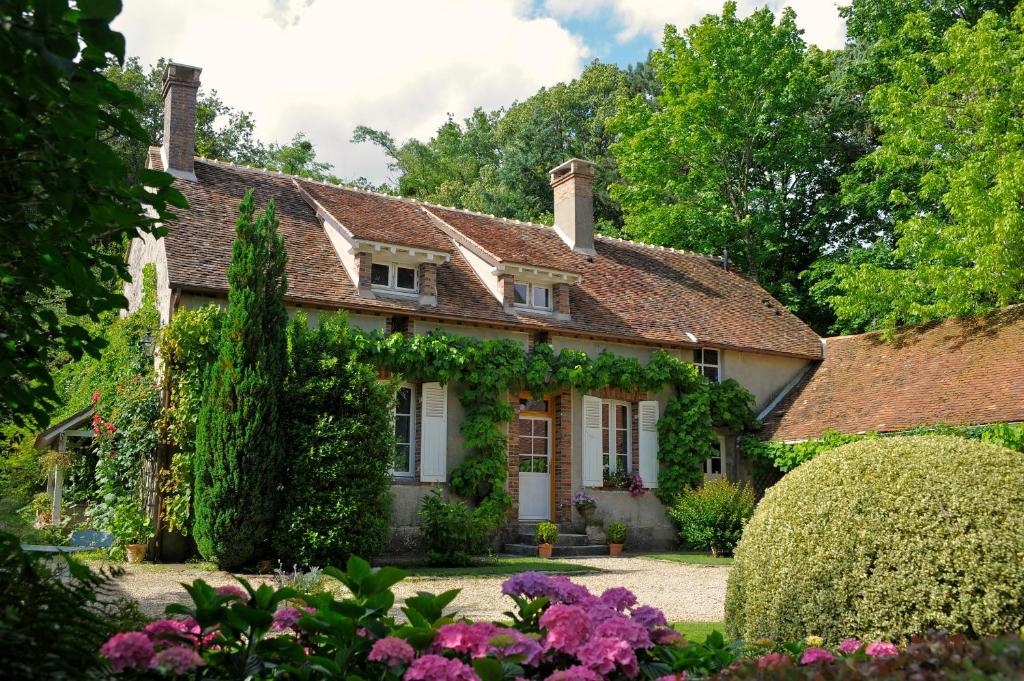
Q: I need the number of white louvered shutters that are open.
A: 3